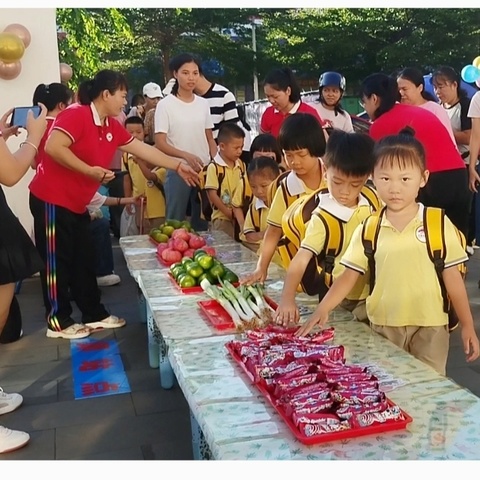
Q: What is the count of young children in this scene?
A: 7